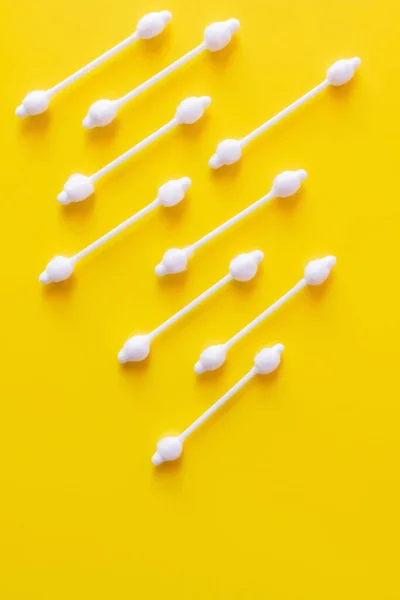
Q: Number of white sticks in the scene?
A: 9